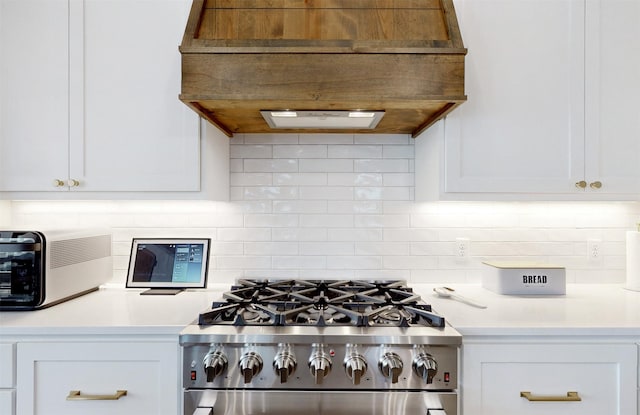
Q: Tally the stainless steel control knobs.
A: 7